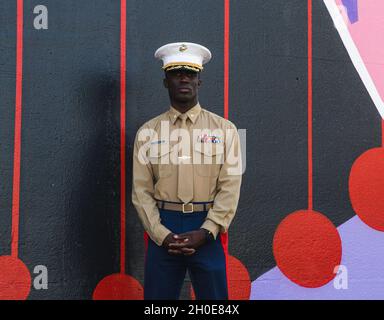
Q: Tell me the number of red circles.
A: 5